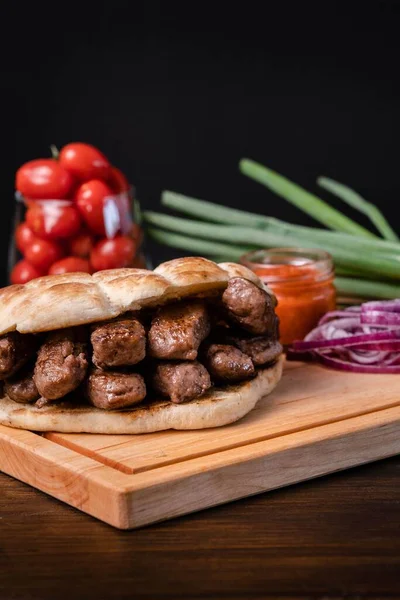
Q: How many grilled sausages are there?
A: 10